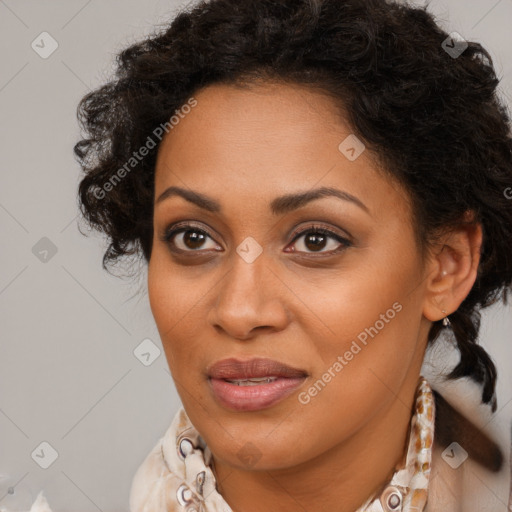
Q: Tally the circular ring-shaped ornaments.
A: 3